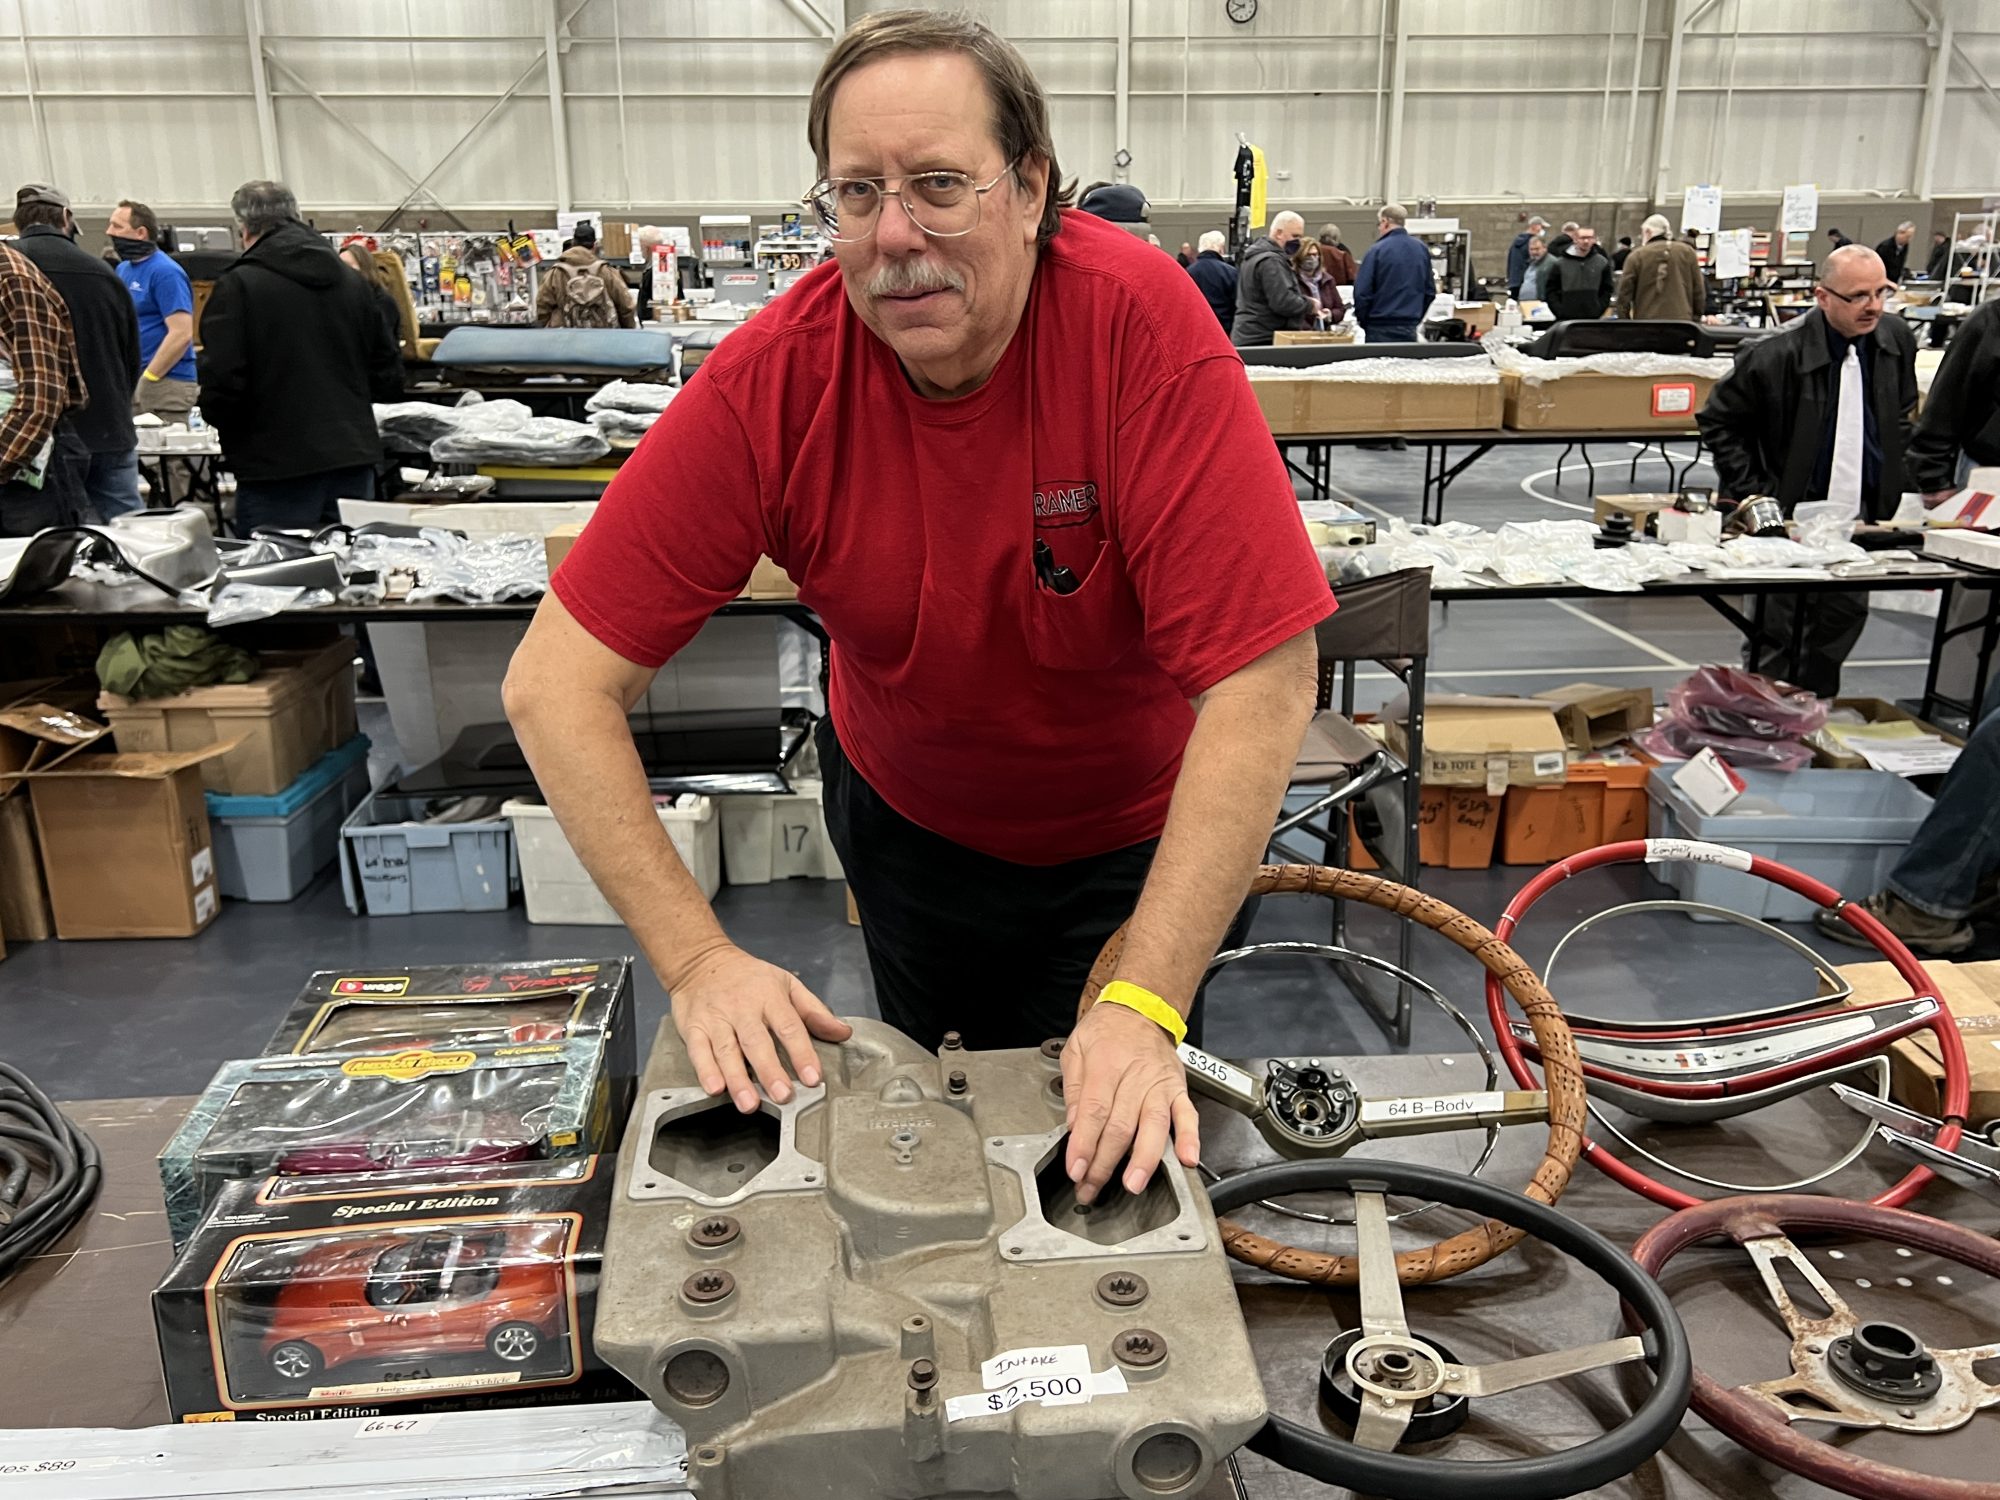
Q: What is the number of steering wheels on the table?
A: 4